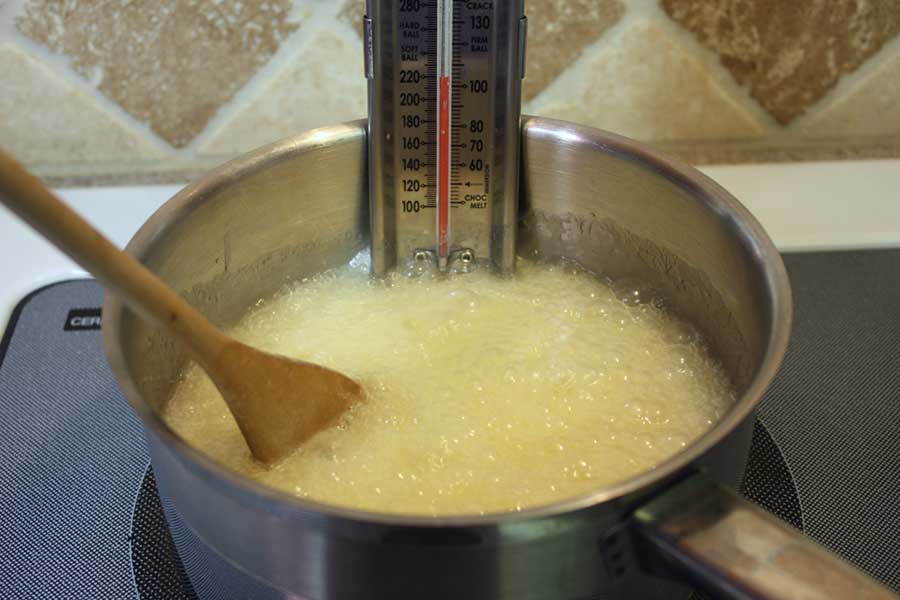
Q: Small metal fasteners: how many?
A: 2